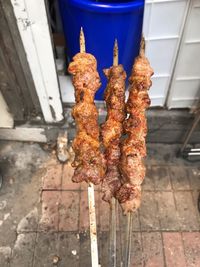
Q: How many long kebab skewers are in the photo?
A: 3